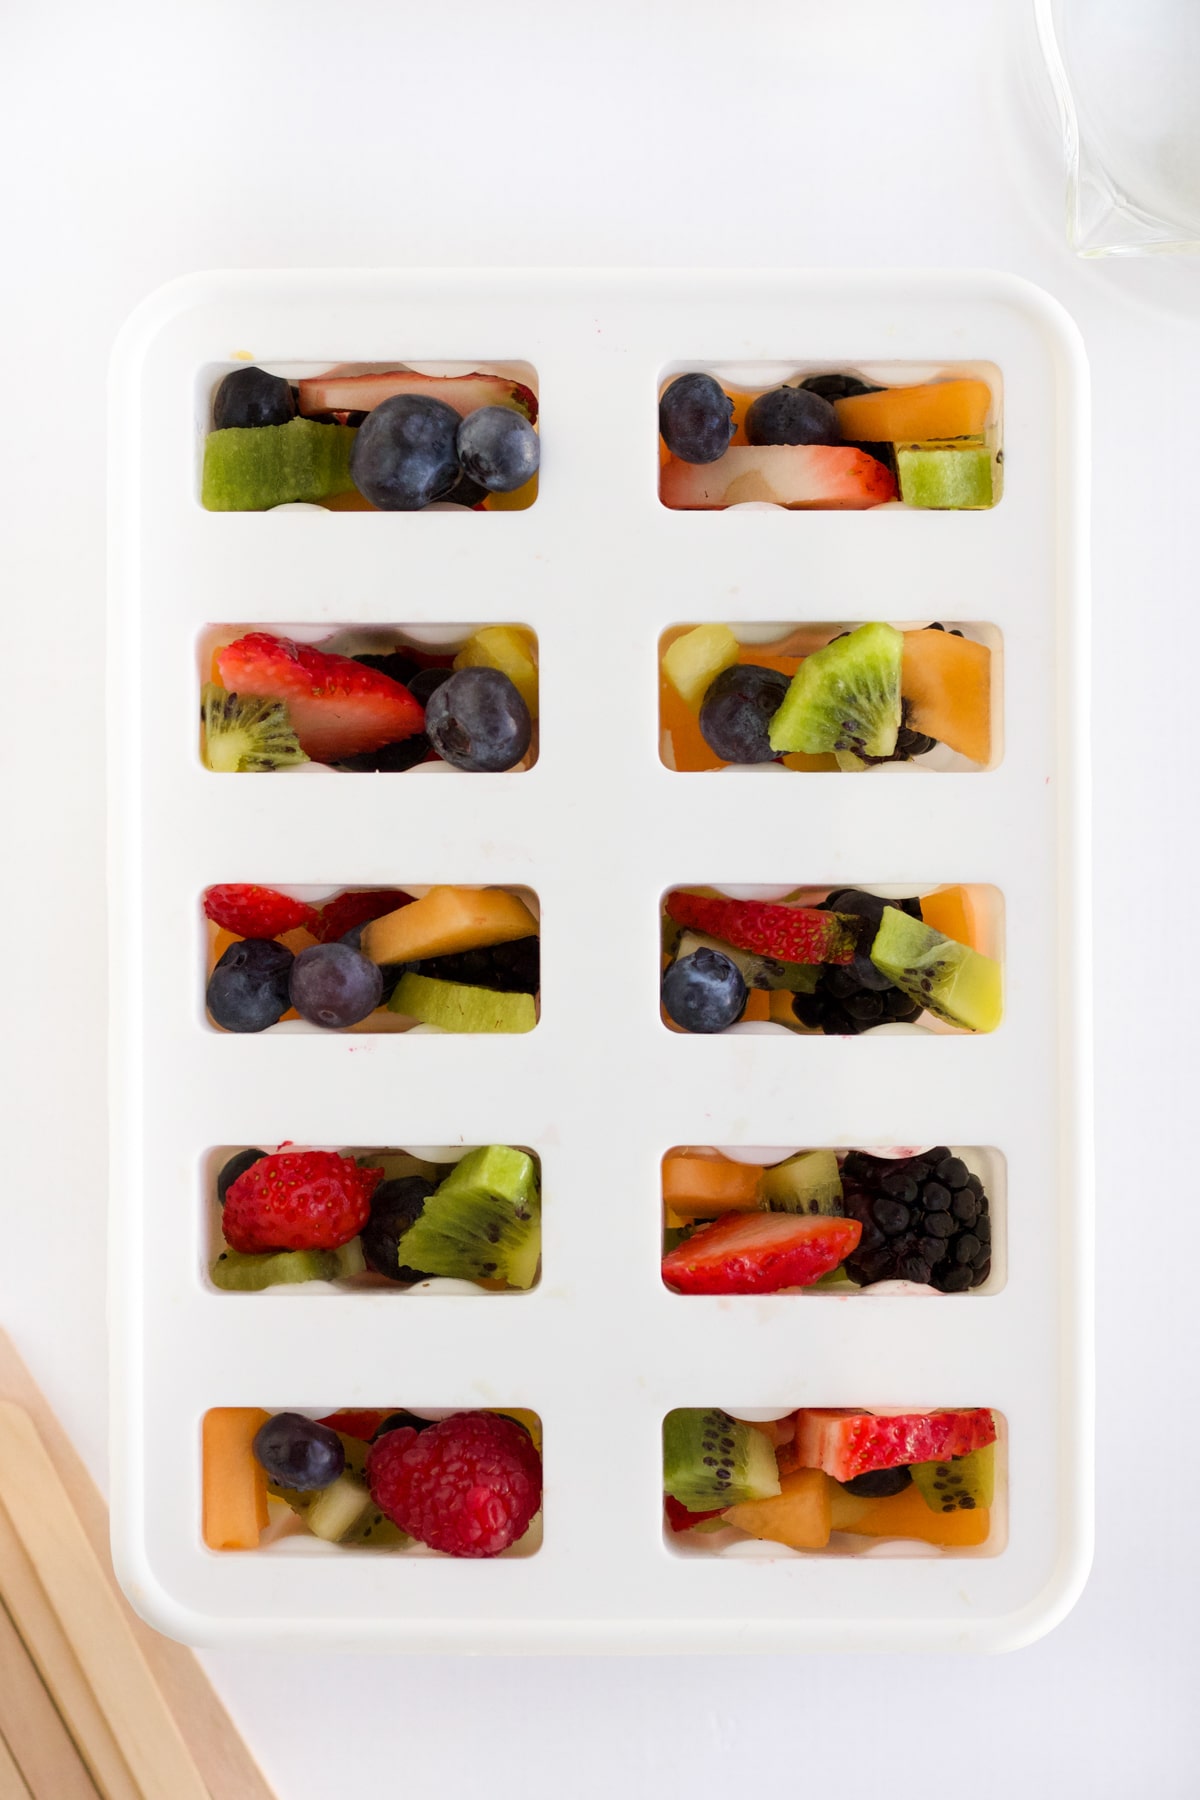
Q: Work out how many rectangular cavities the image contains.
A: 10